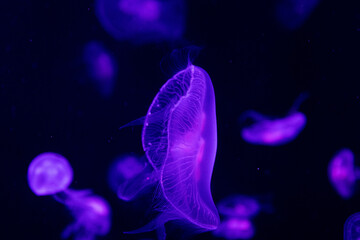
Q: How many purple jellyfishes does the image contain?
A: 12